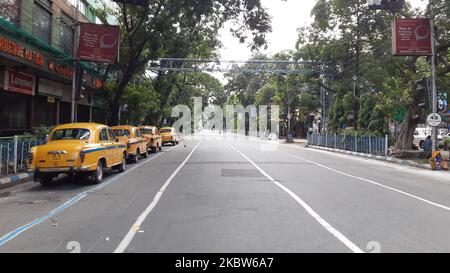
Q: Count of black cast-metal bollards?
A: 0